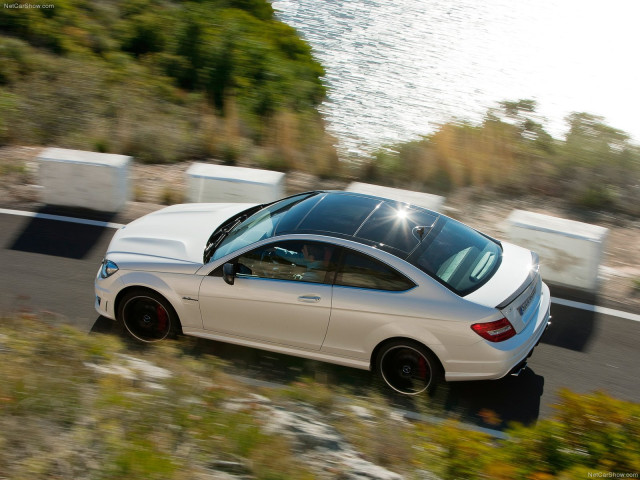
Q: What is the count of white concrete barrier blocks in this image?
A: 4